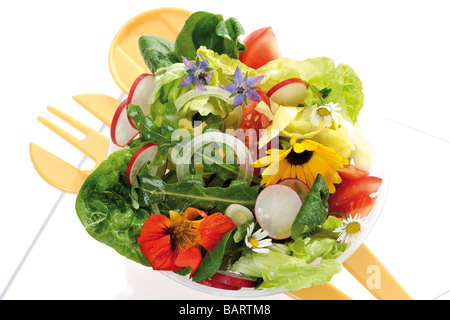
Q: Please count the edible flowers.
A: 7